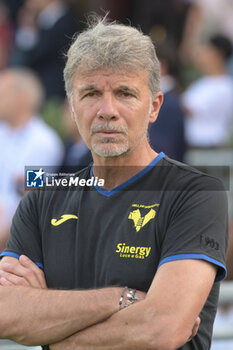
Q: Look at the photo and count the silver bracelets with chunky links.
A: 1